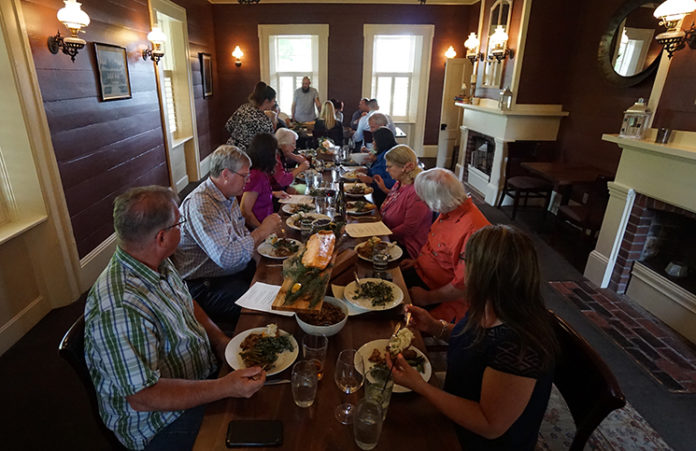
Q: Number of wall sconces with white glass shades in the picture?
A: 7